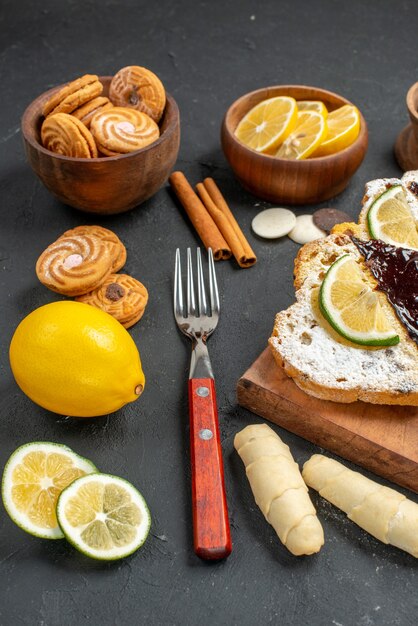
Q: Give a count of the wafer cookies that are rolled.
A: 2